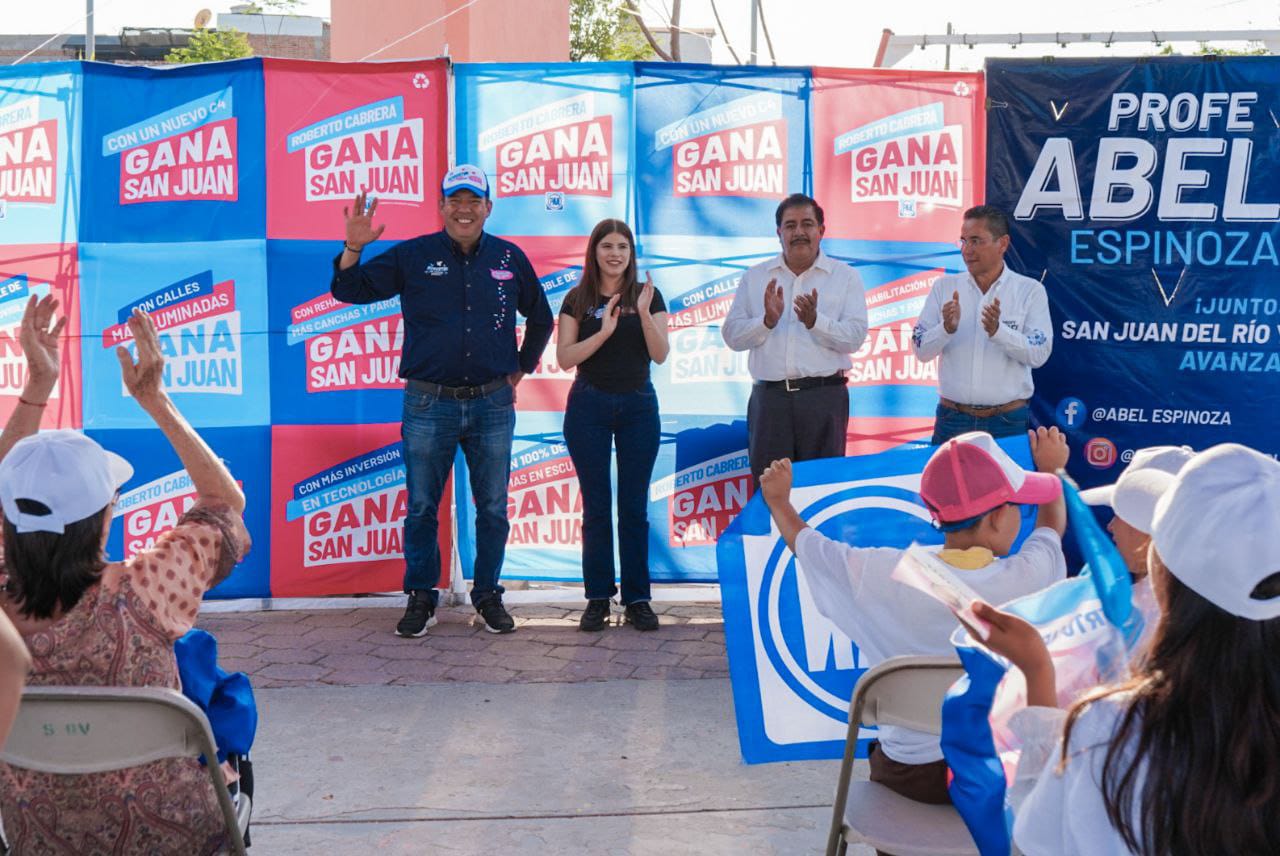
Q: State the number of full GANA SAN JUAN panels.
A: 5